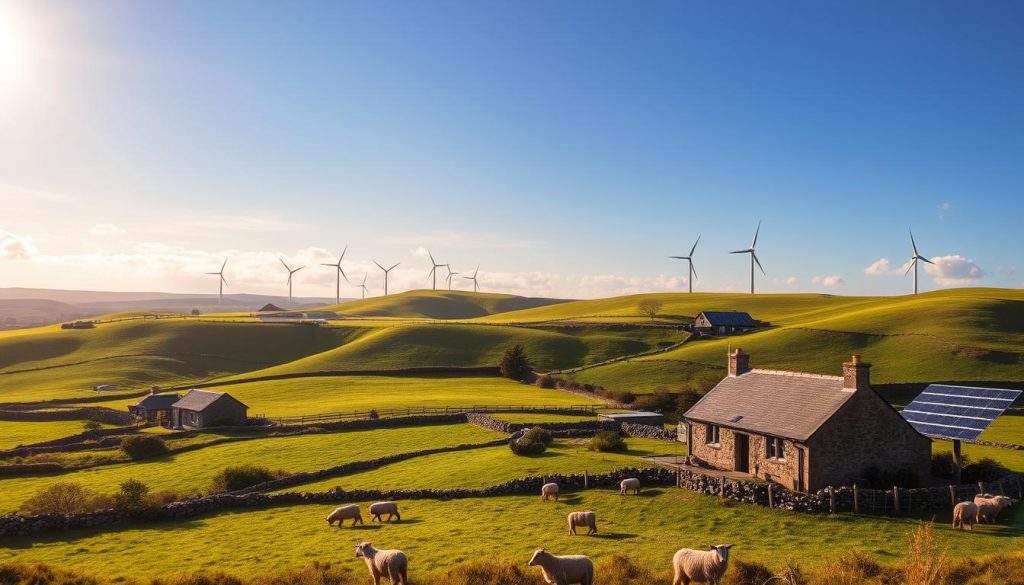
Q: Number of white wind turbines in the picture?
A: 11